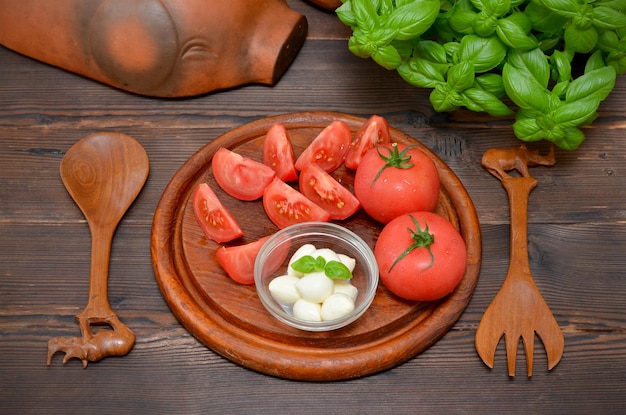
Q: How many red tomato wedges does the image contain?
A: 8